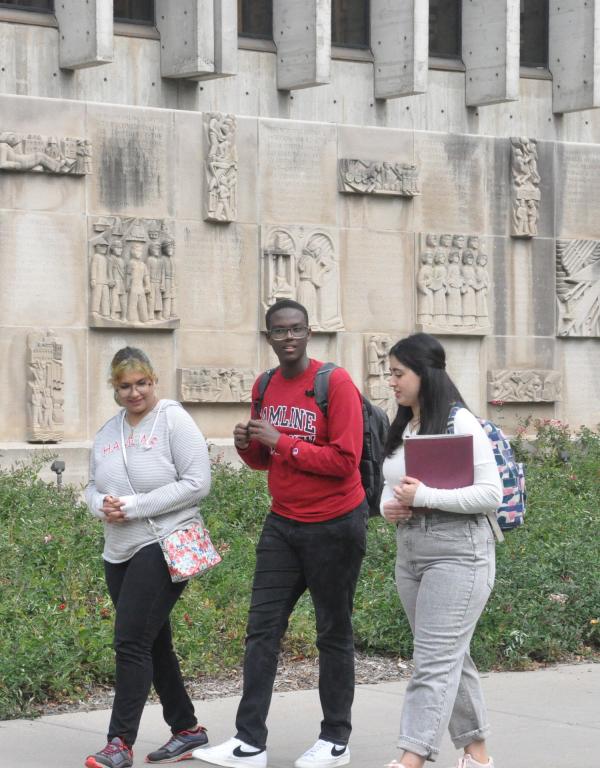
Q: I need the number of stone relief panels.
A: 12